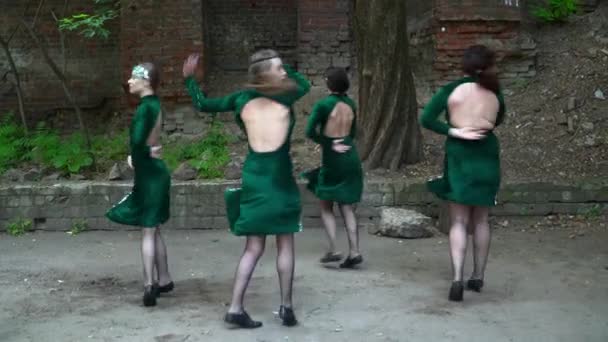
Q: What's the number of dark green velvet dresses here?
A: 4